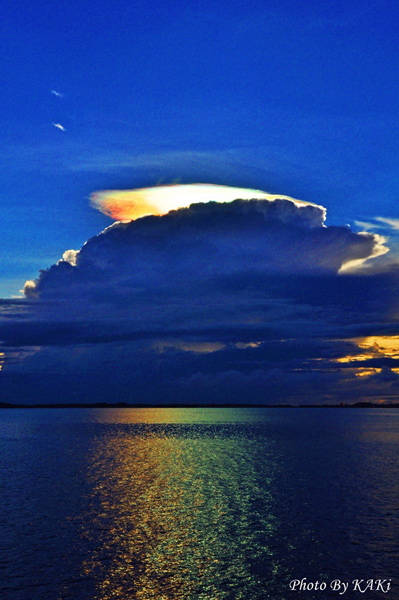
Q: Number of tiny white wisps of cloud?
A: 2